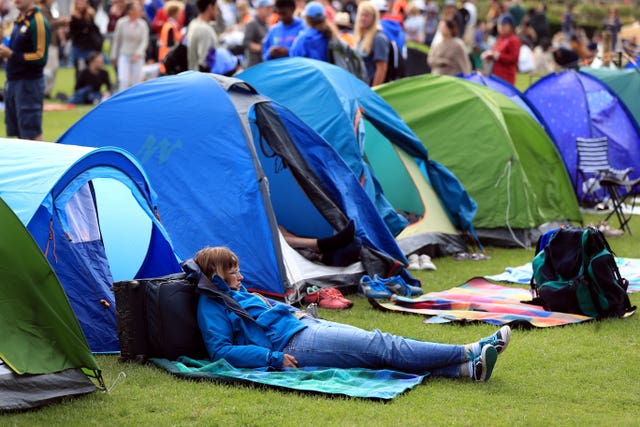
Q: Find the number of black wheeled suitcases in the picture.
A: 1